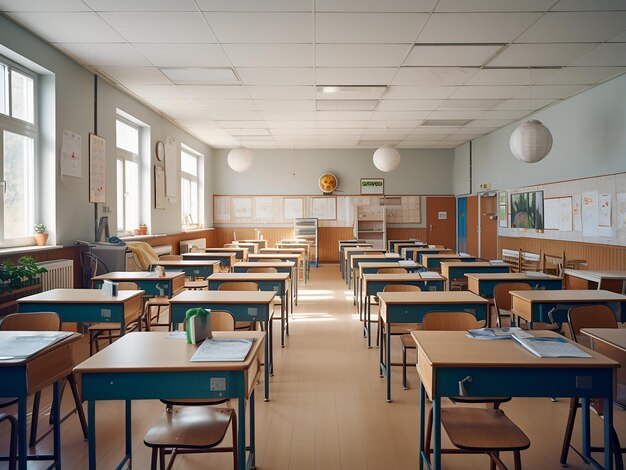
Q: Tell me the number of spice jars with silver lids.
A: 0